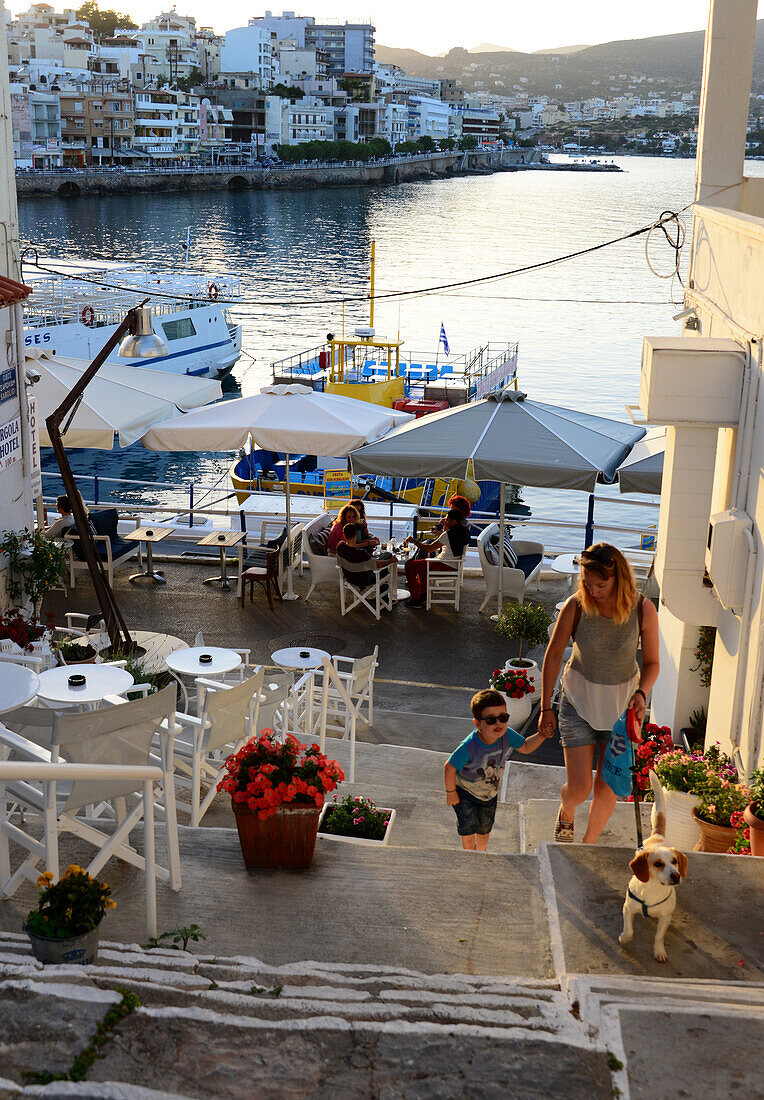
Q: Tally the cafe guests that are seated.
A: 6